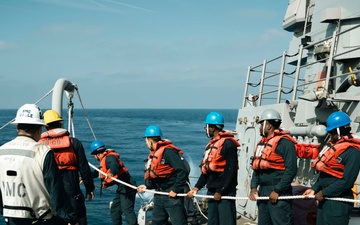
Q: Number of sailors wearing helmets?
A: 7